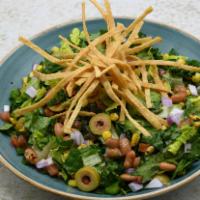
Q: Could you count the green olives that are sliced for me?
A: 2